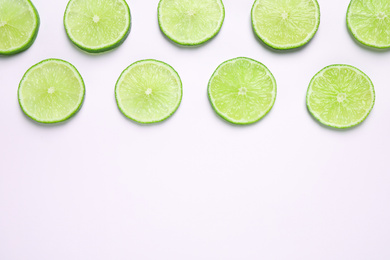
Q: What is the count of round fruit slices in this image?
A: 9